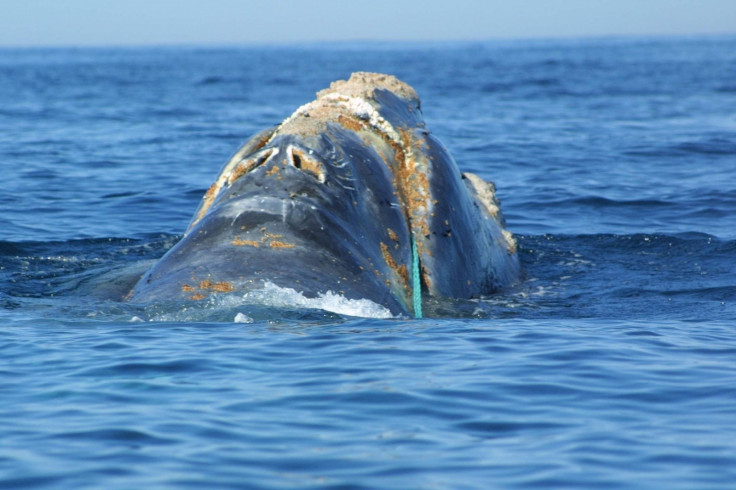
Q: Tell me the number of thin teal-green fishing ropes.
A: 1